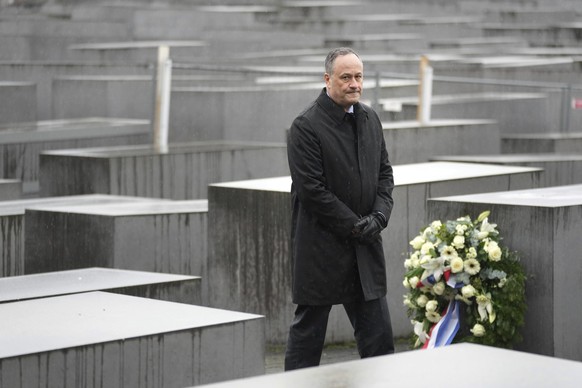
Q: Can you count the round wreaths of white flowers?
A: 1